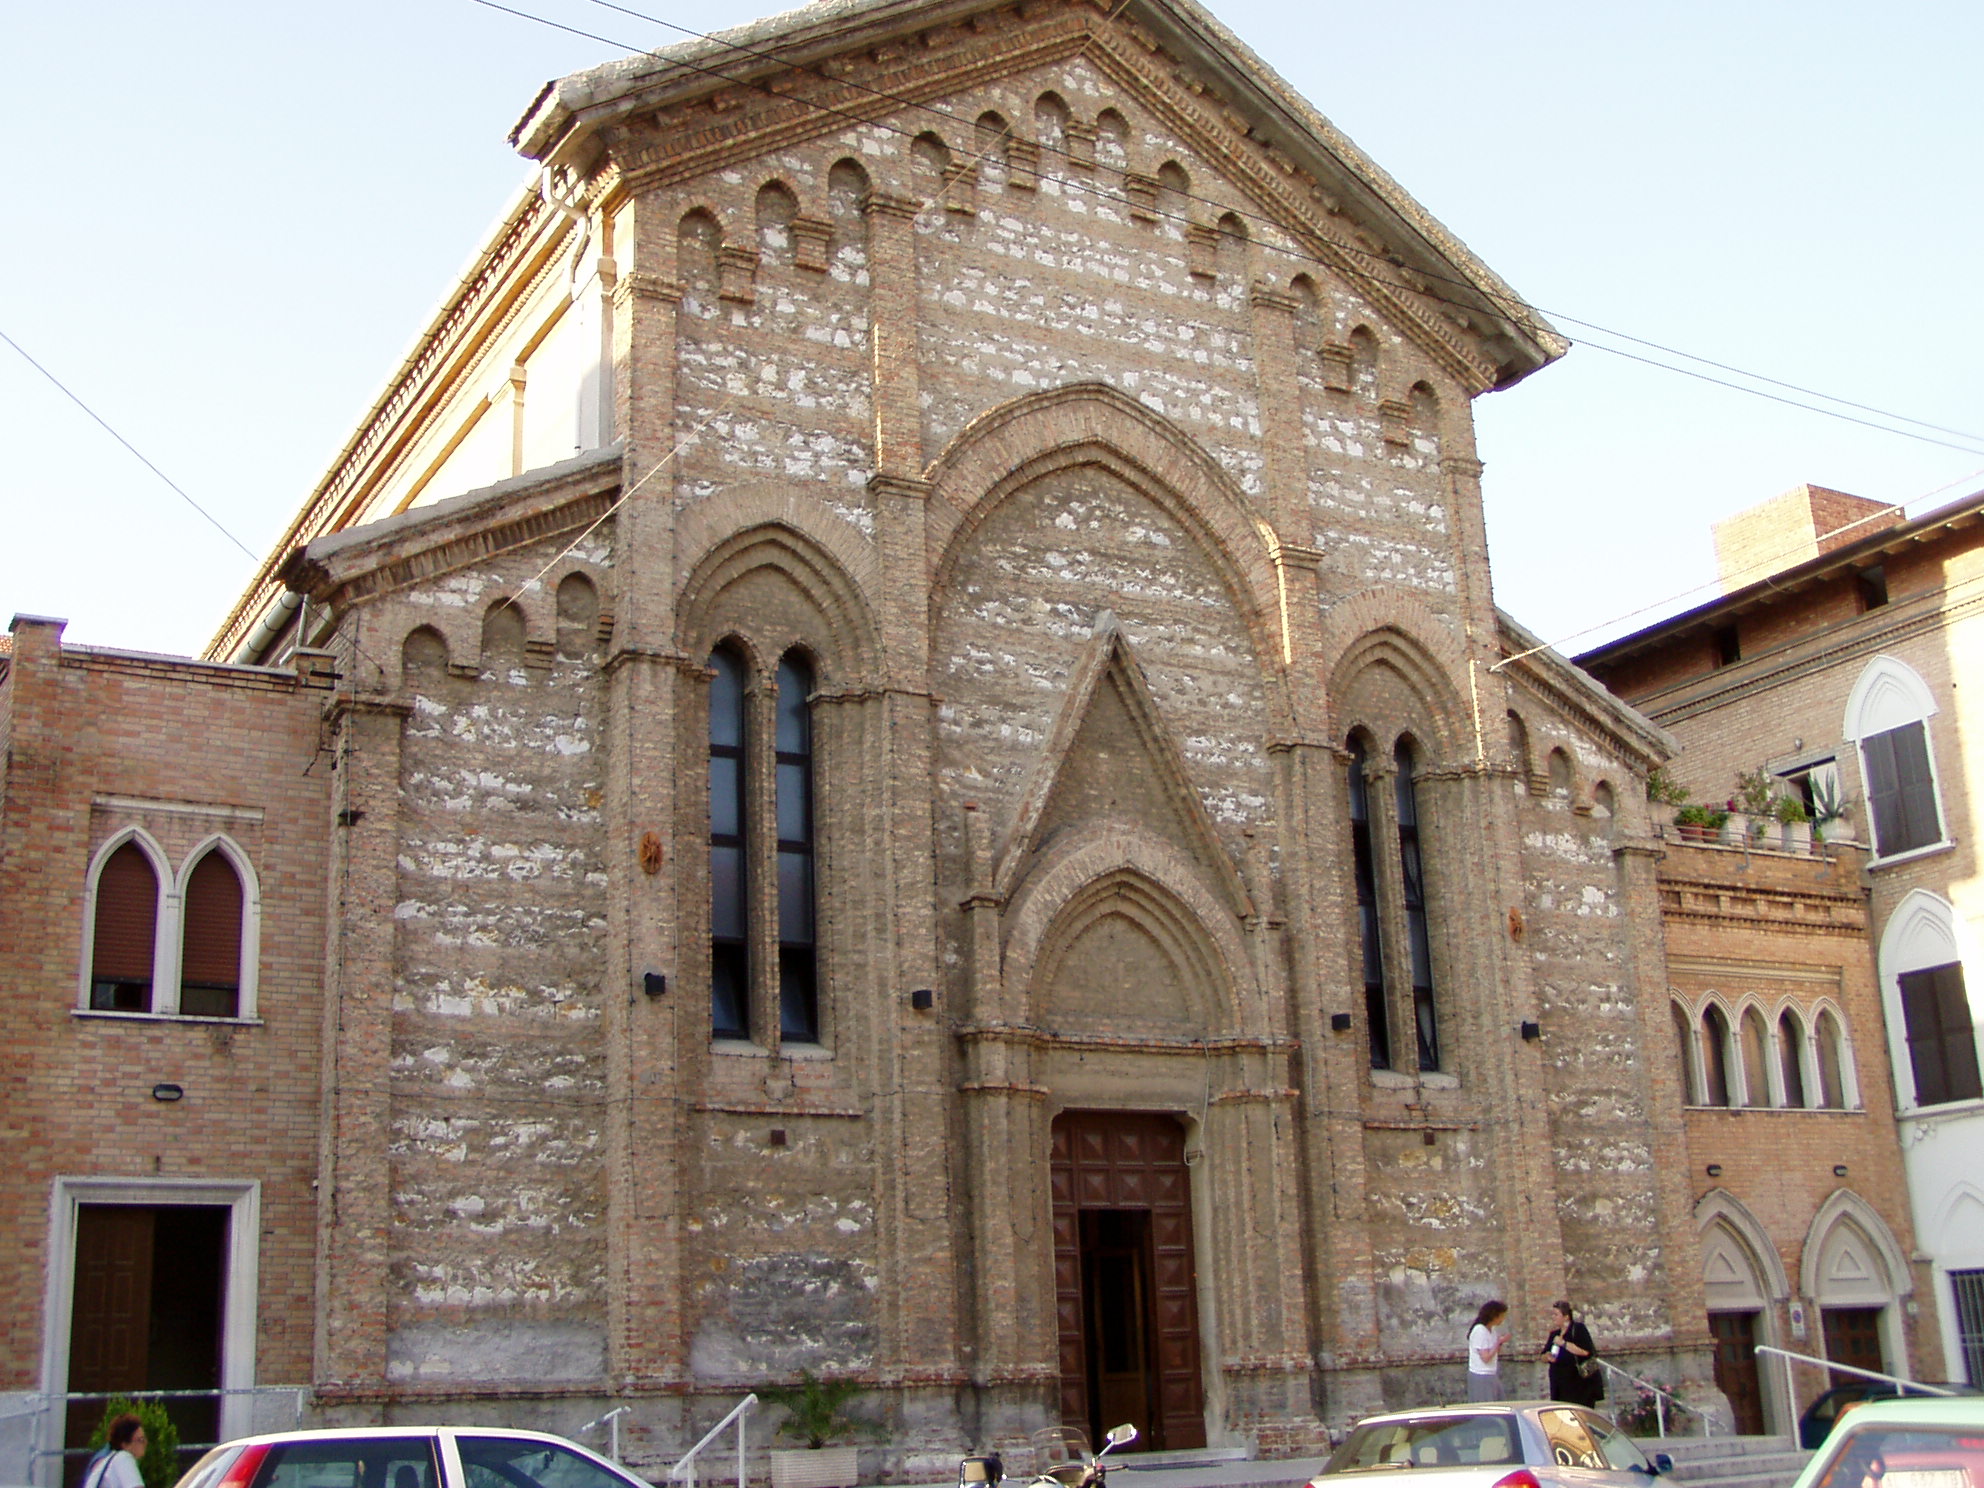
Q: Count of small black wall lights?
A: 7